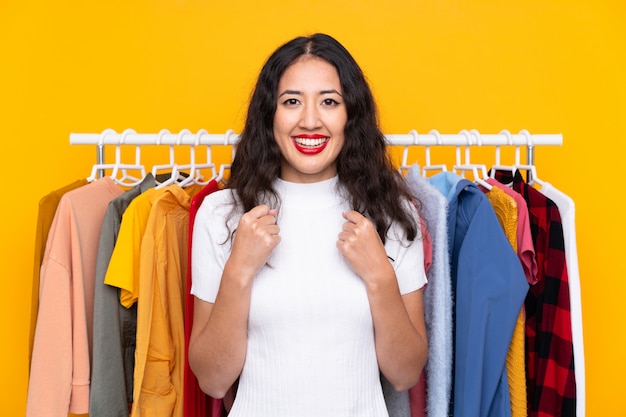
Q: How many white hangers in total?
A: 12